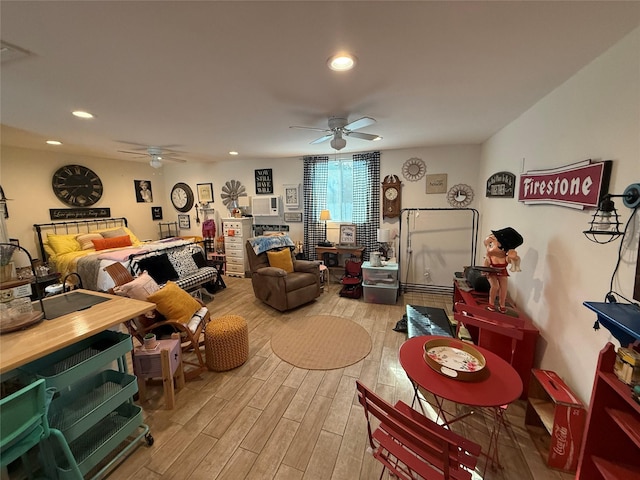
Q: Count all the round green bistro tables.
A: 0